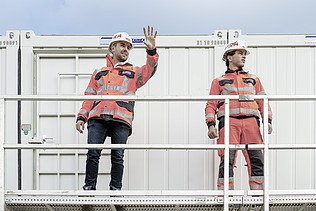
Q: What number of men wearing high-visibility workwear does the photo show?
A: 2